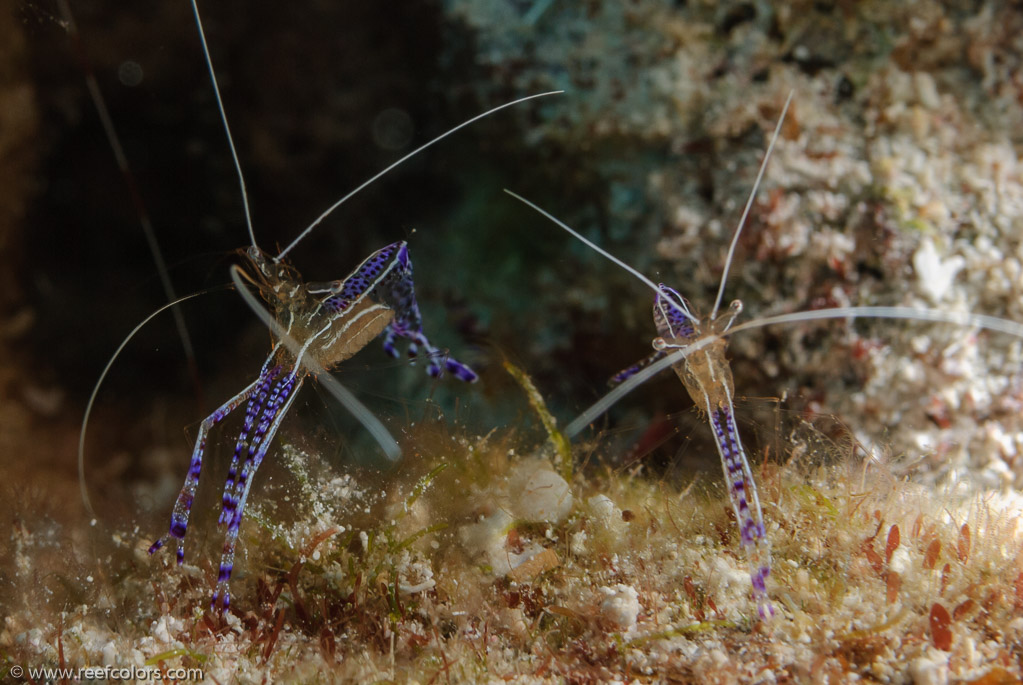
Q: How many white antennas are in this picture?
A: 8